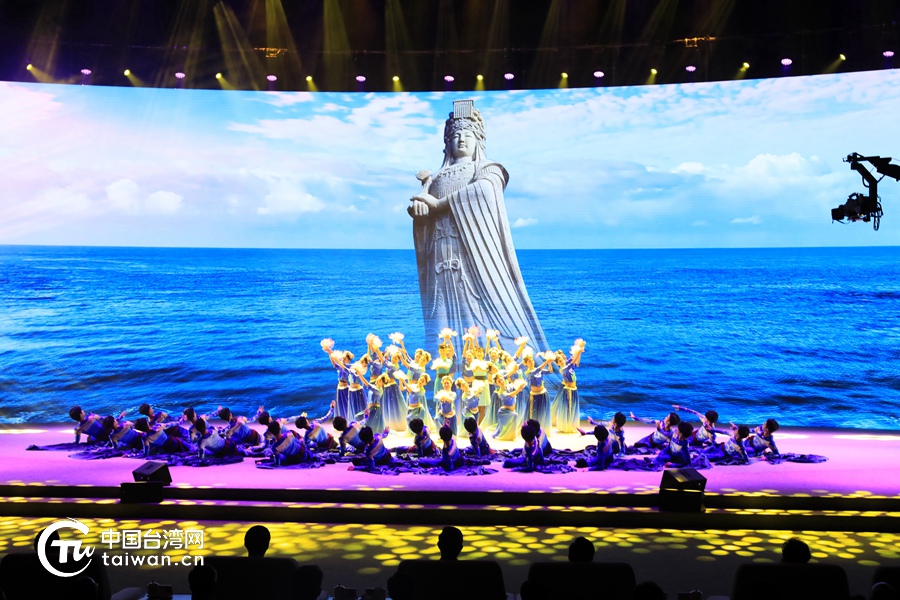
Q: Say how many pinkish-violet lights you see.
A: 10